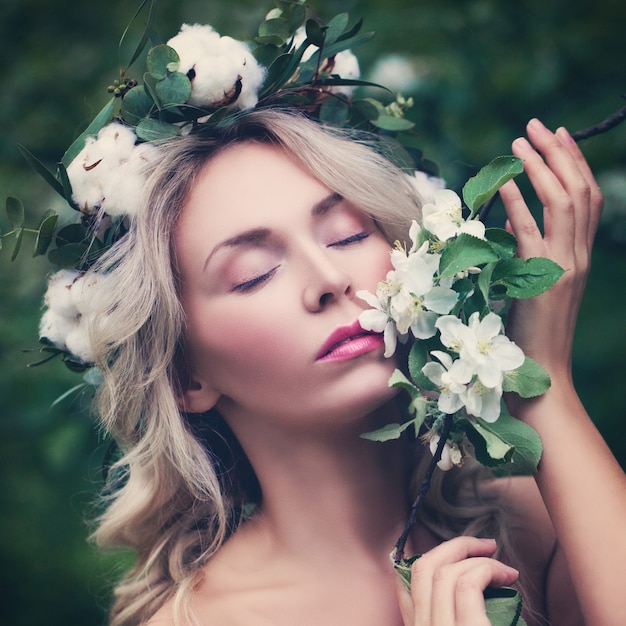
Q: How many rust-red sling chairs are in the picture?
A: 0